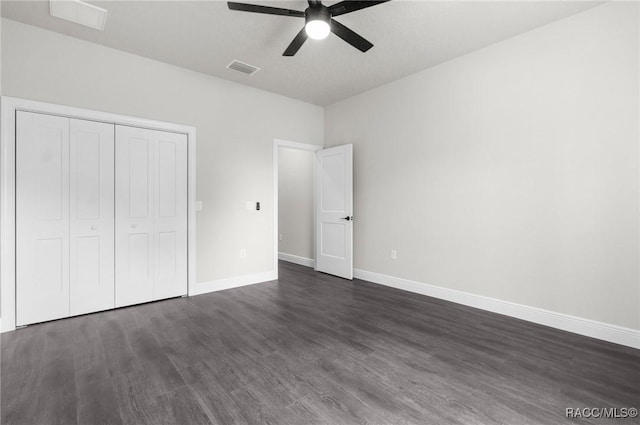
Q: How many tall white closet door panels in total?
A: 4